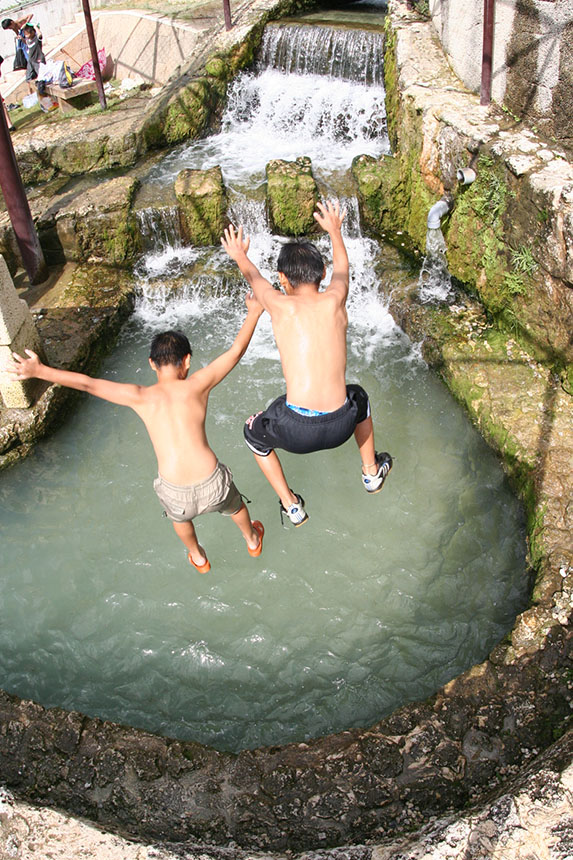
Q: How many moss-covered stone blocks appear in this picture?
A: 3